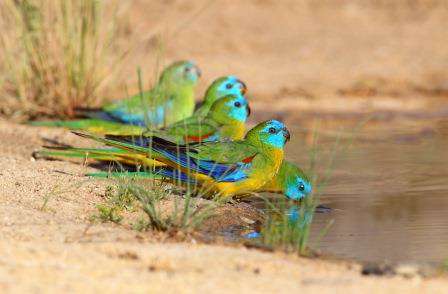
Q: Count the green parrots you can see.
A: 5